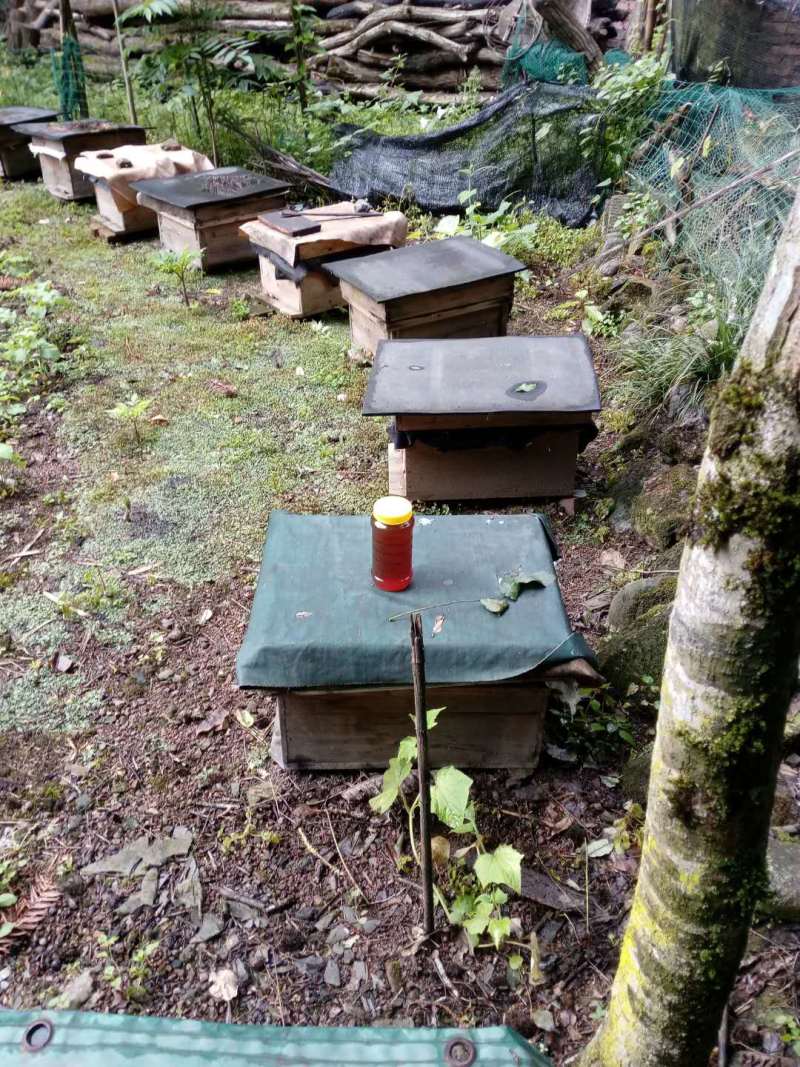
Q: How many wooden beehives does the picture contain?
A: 8